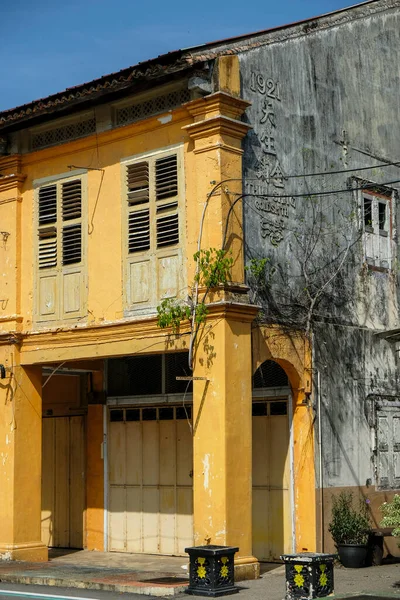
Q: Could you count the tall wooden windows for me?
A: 2